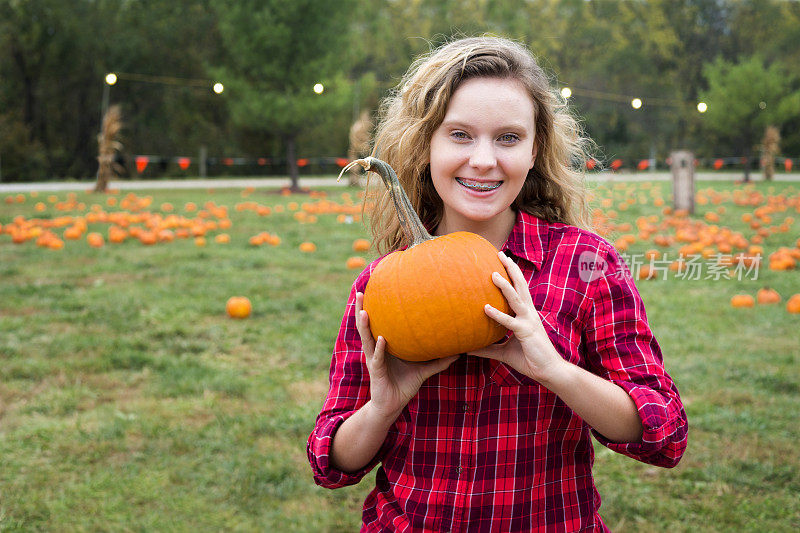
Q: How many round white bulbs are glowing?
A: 6